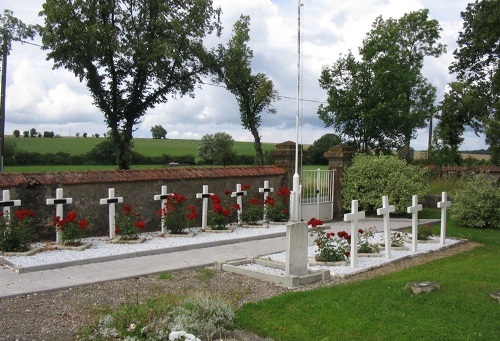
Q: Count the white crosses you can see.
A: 11